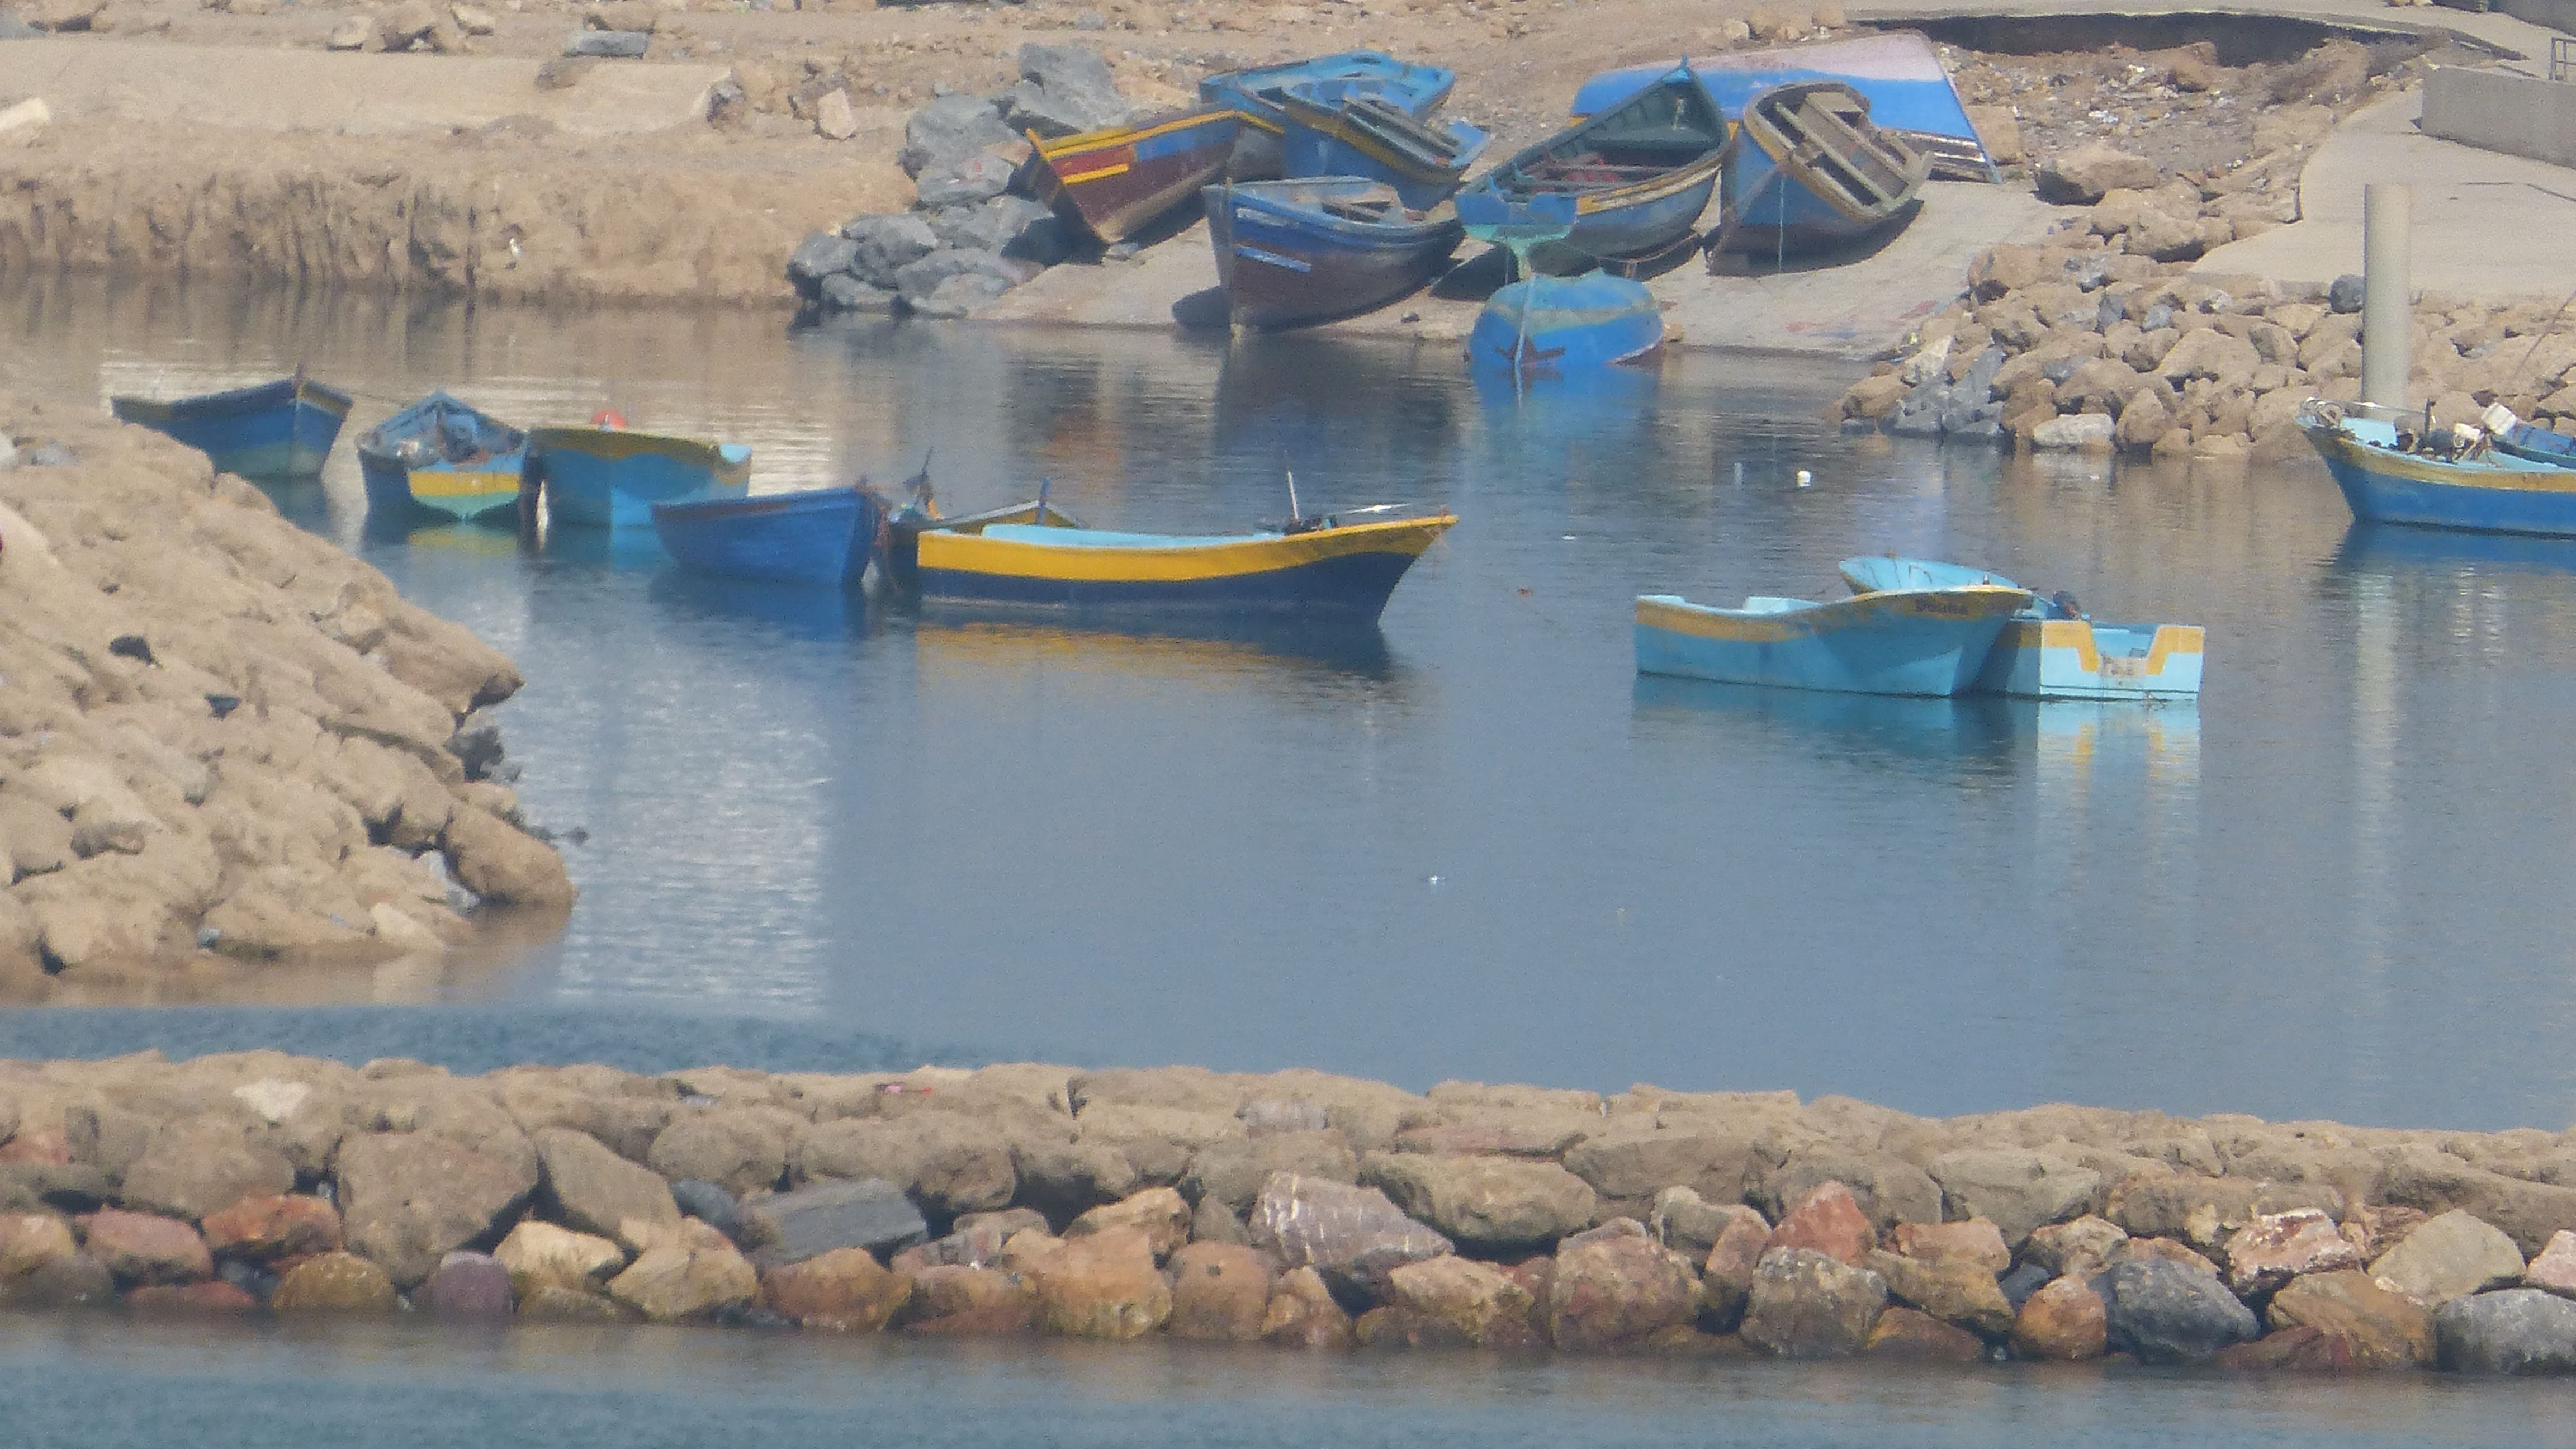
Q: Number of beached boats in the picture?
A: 8